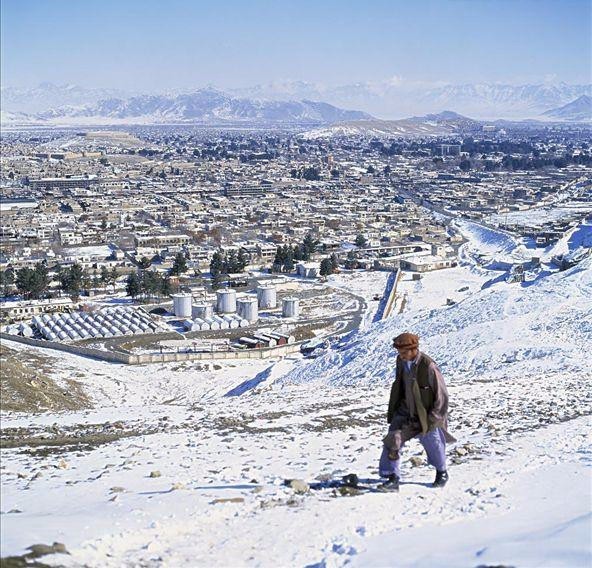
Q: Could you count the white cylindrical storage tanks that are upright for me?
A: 6